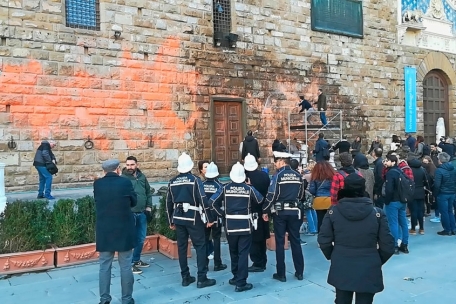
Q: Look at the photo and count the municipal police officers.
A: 5